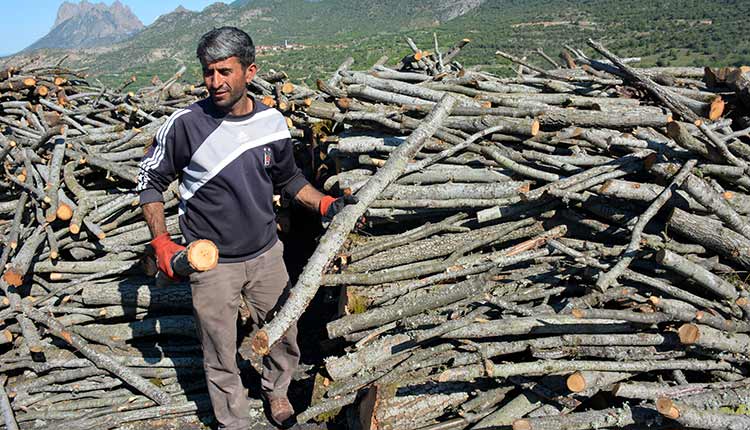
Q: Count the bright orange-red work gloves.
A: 2